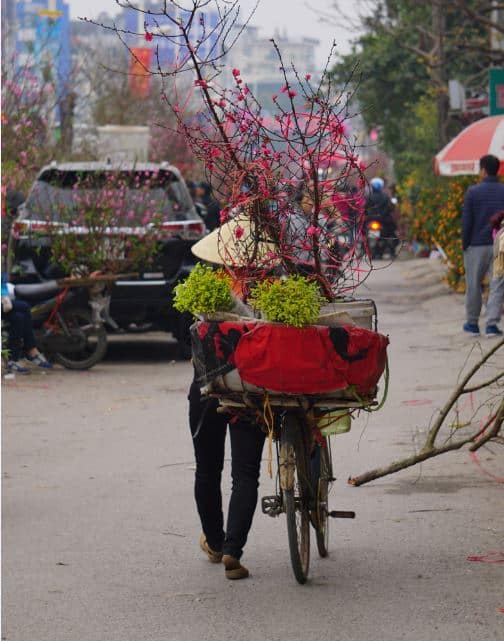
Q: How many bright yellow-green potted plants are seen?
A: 2